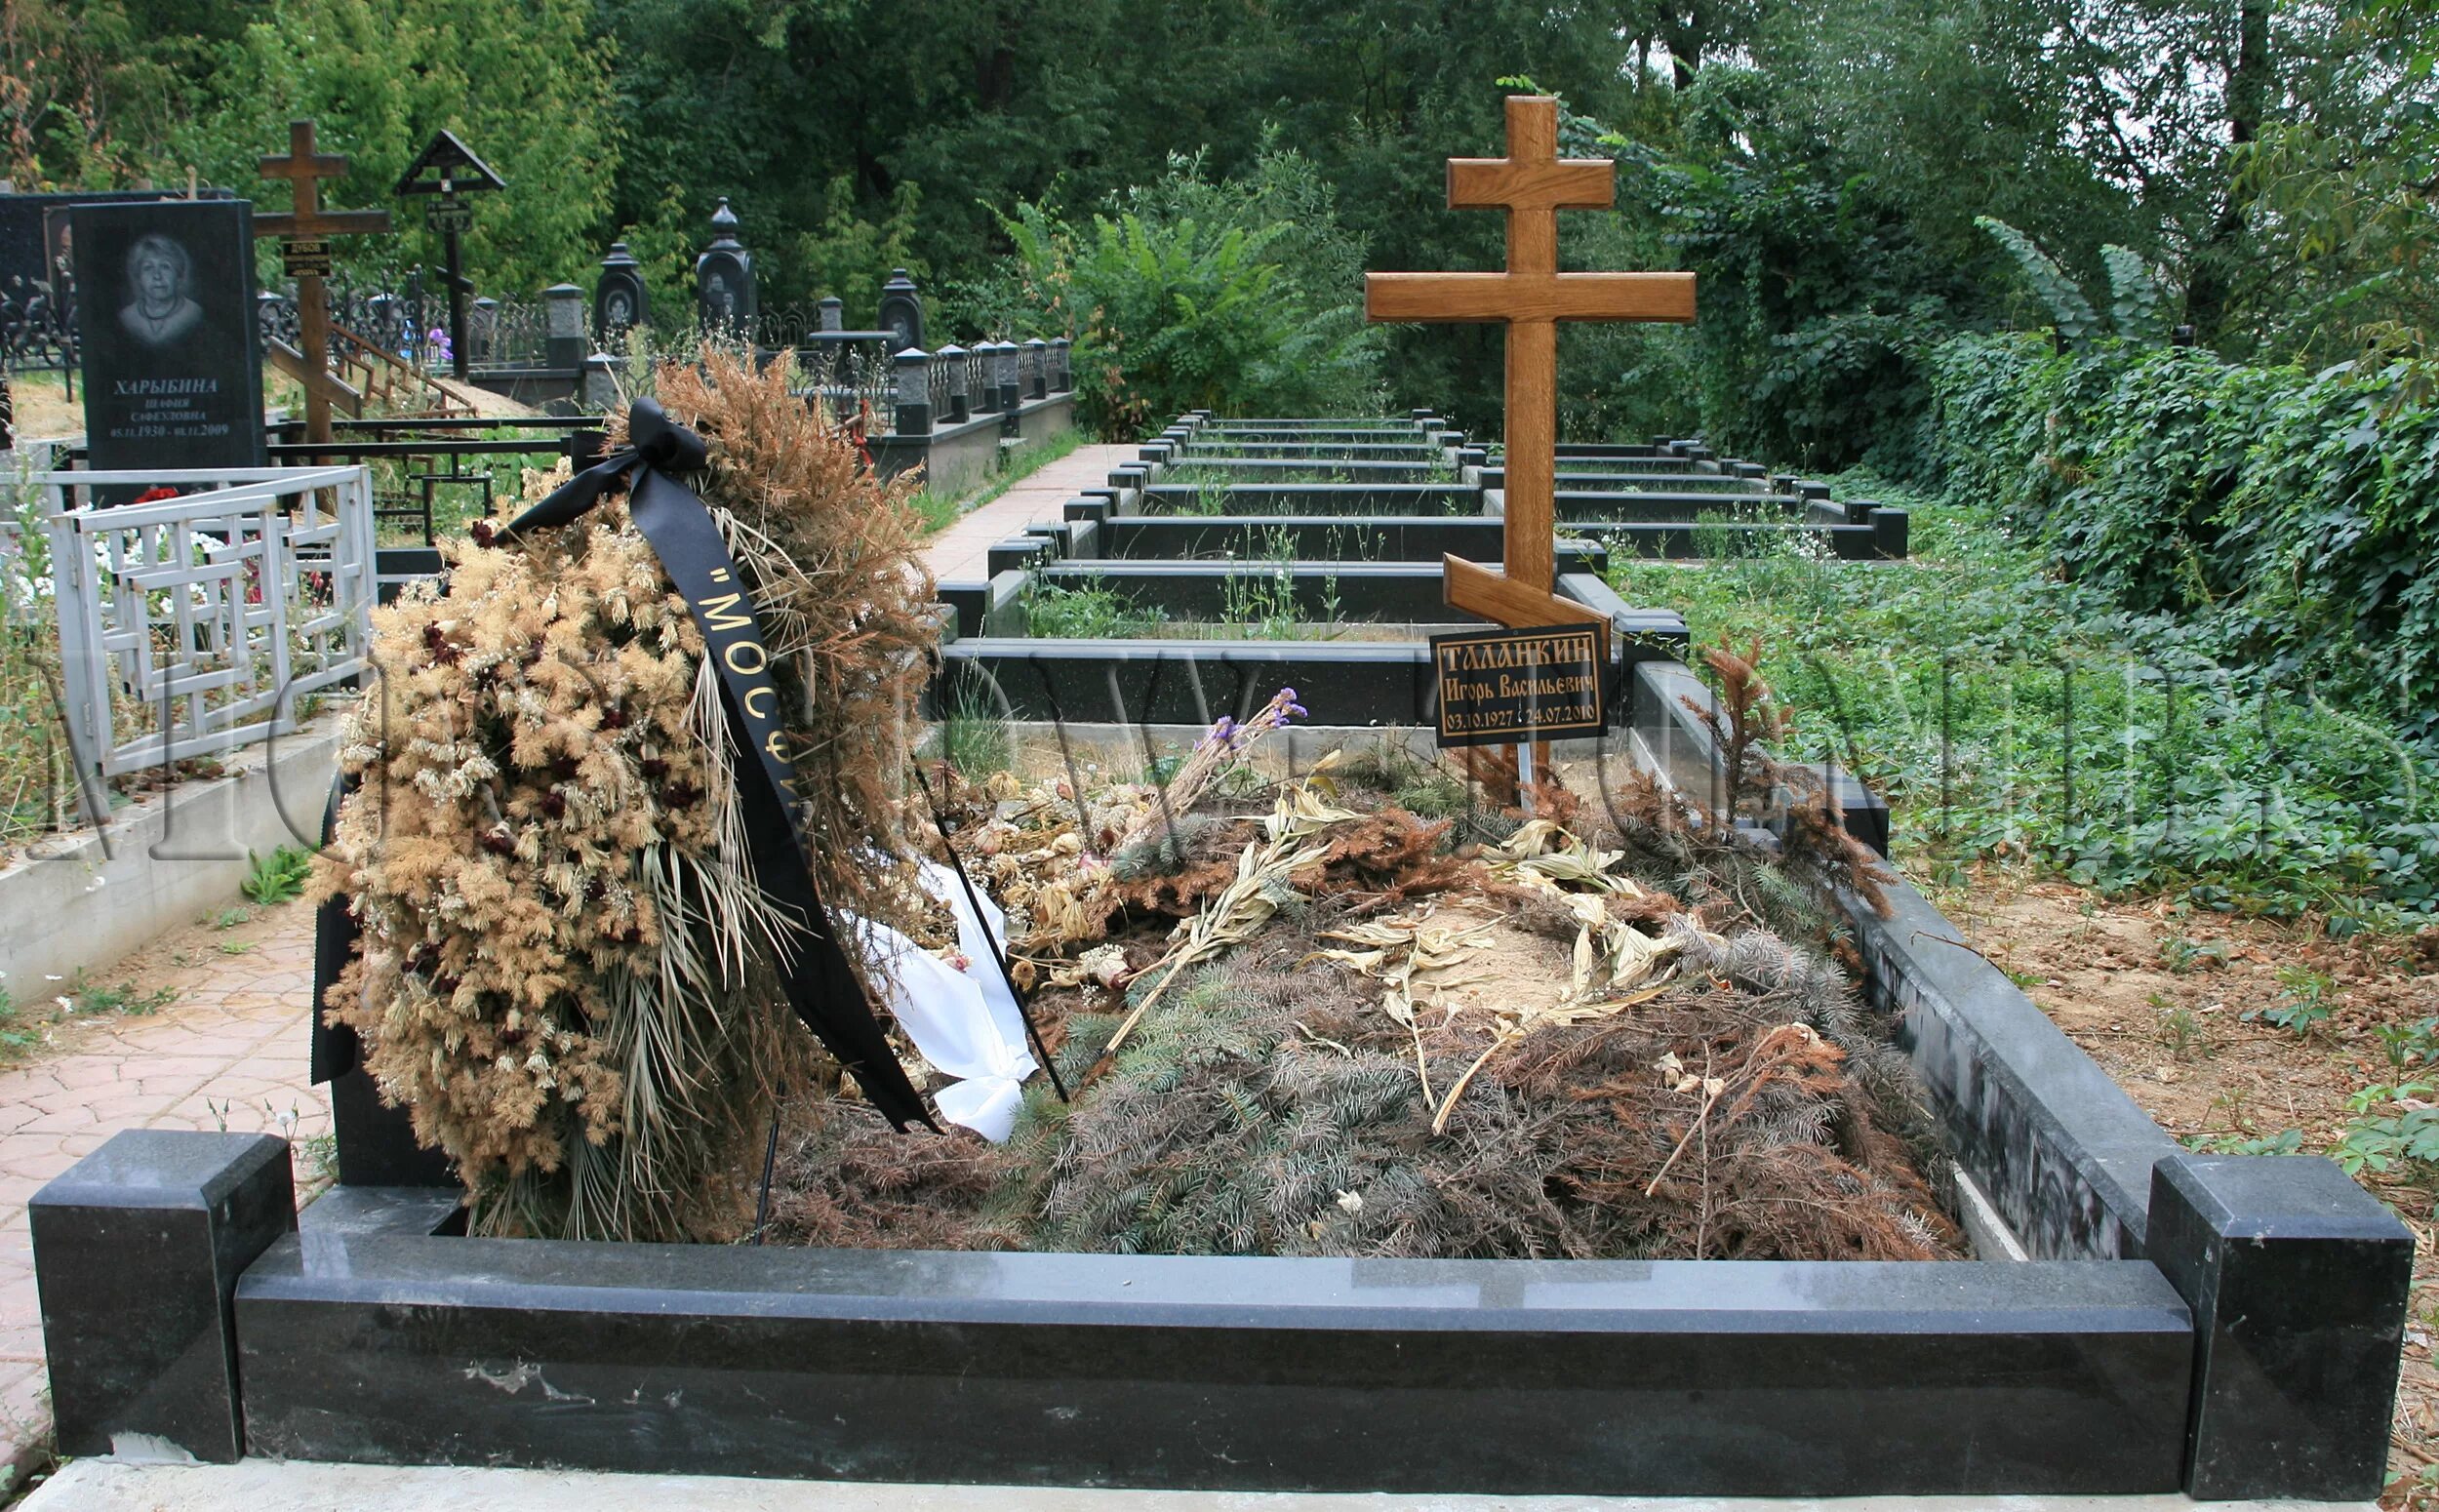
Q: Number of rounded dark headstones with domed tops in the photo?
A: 3